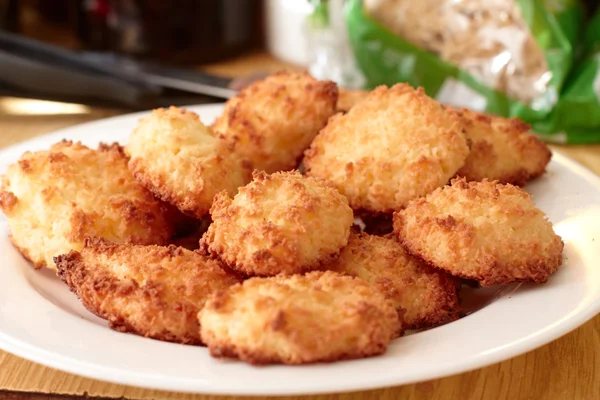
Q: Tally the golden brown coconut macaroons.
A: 11